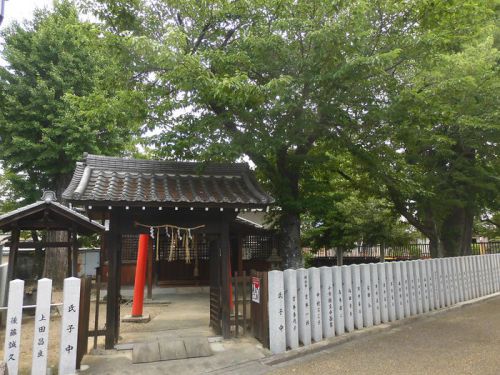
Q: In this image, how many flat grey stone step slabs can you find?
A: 3